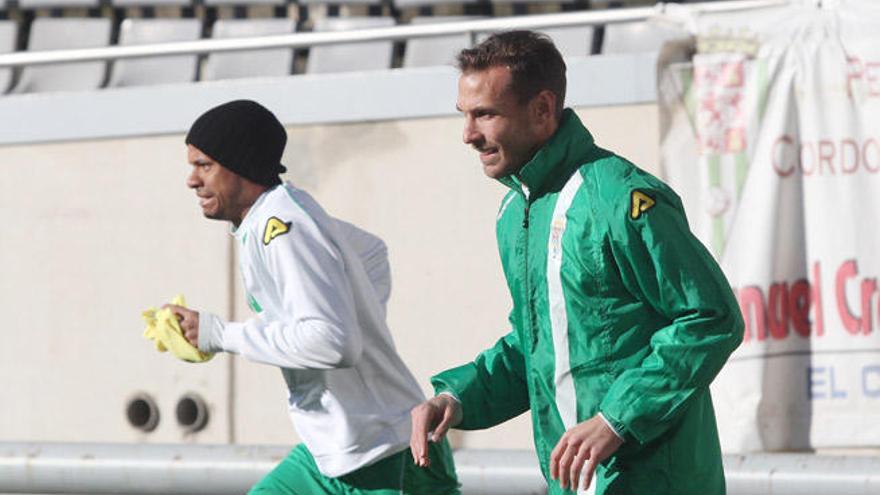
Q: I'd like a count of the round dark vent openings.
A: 2